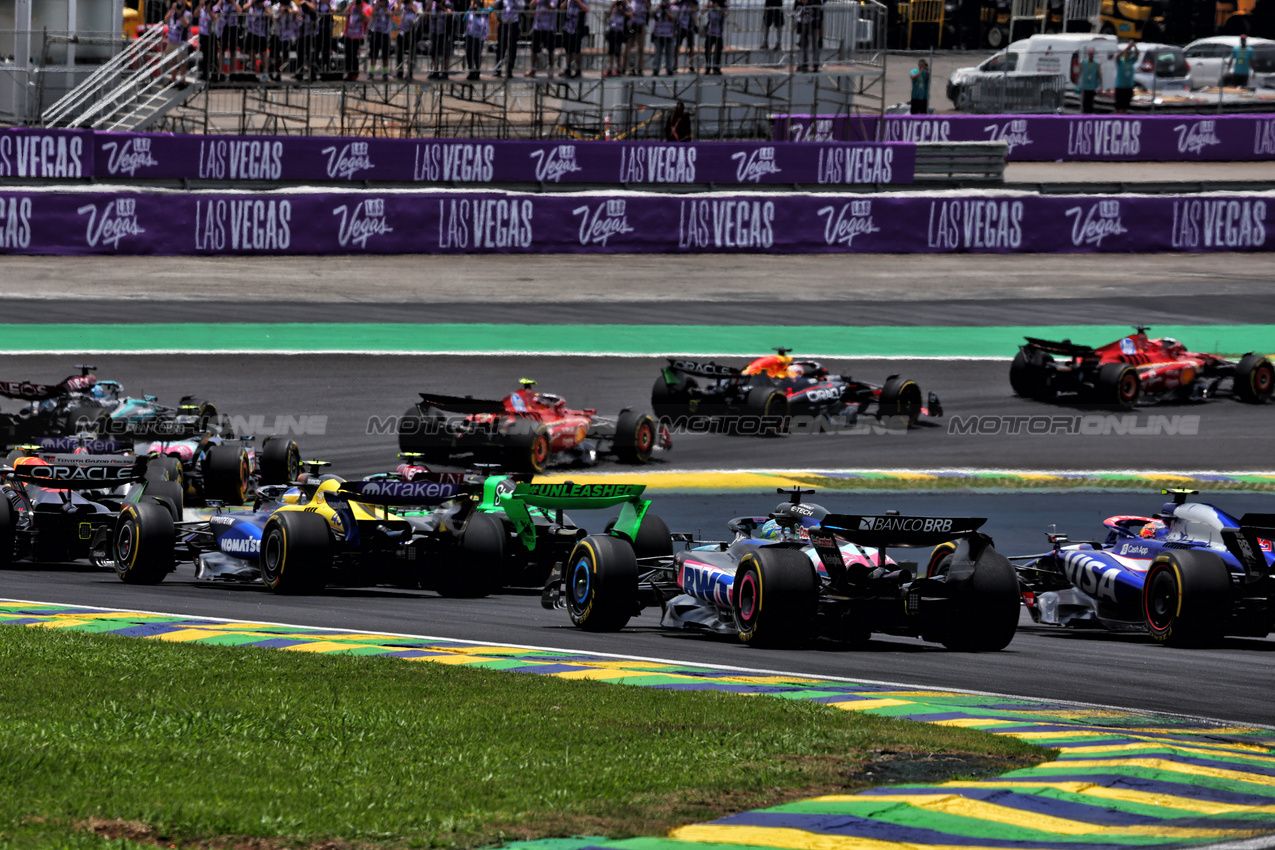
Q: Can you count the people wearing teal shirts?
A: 4